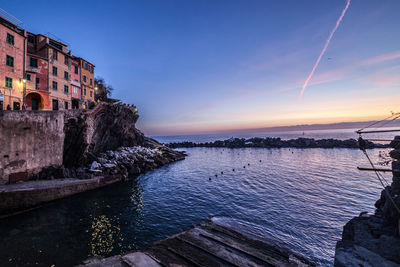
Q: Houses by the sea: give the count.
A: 5